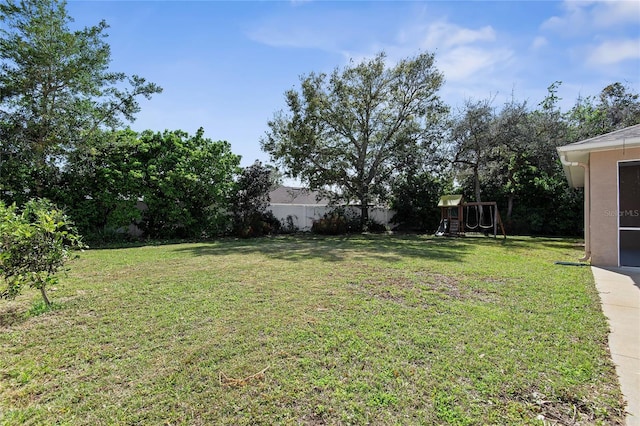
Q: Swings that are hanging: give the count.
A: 2